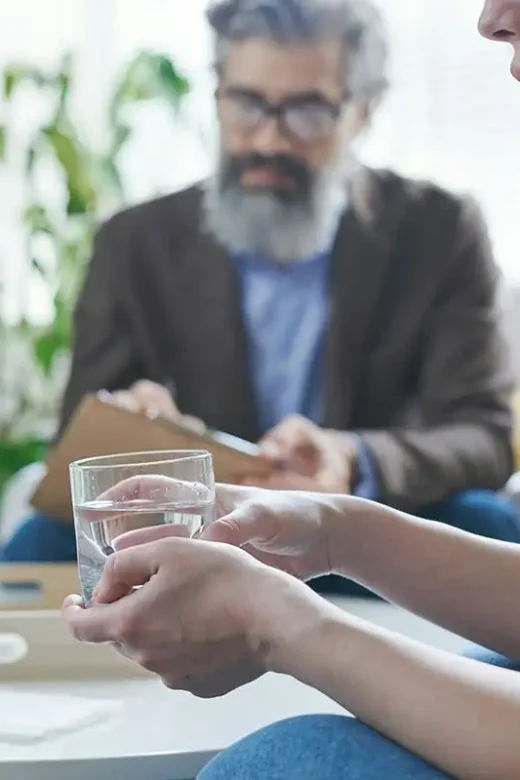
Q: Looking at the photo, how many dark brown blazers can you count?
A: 1